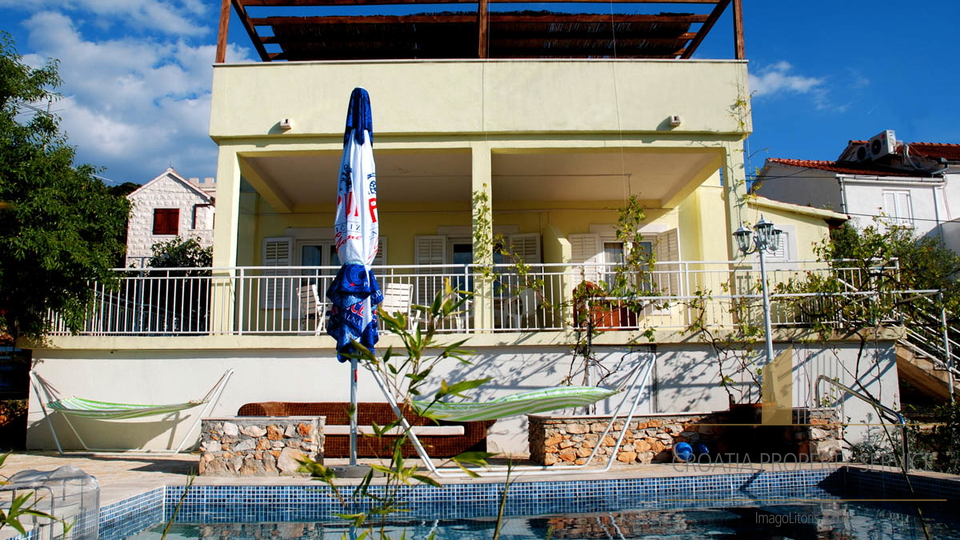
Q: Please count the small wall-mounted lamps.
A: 2